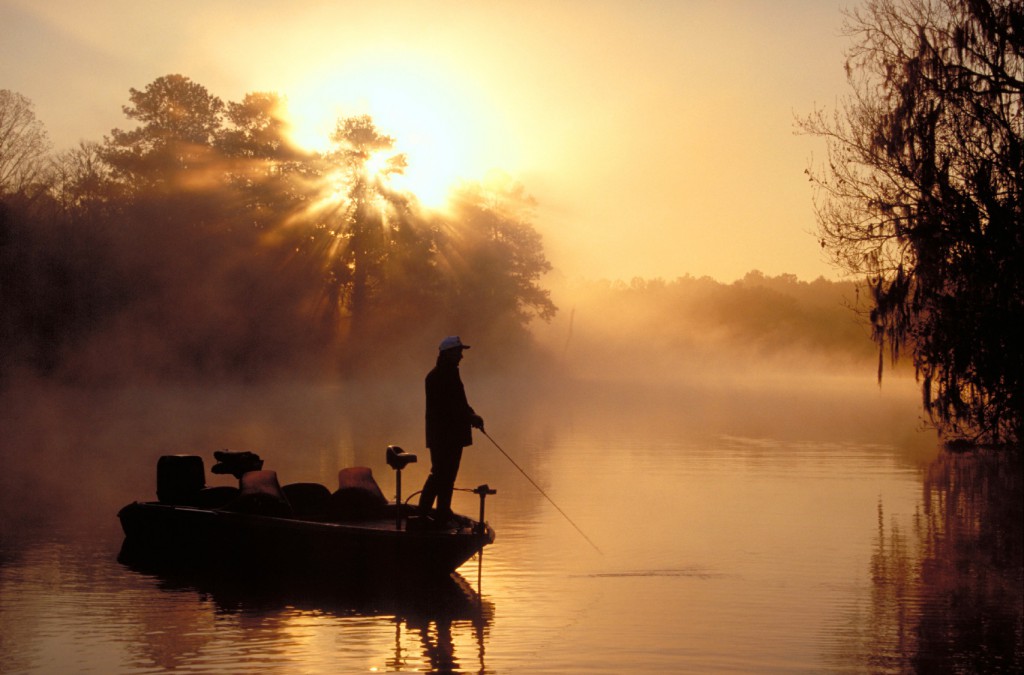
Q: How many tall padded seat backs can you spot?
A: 2